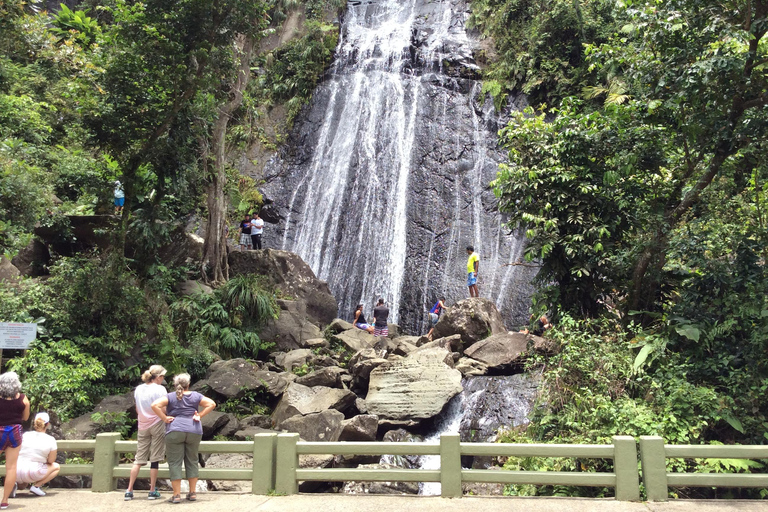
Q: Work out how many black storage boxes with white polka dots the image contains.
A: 0